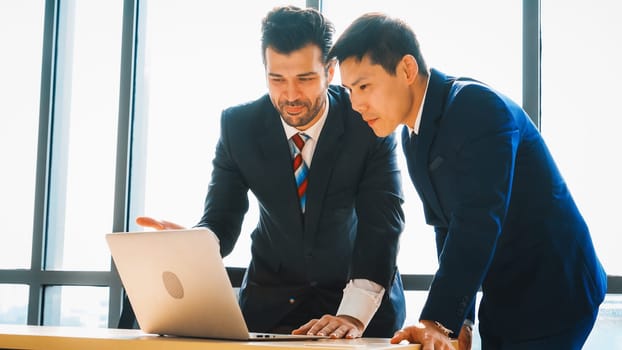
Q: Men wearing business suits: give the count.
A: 2